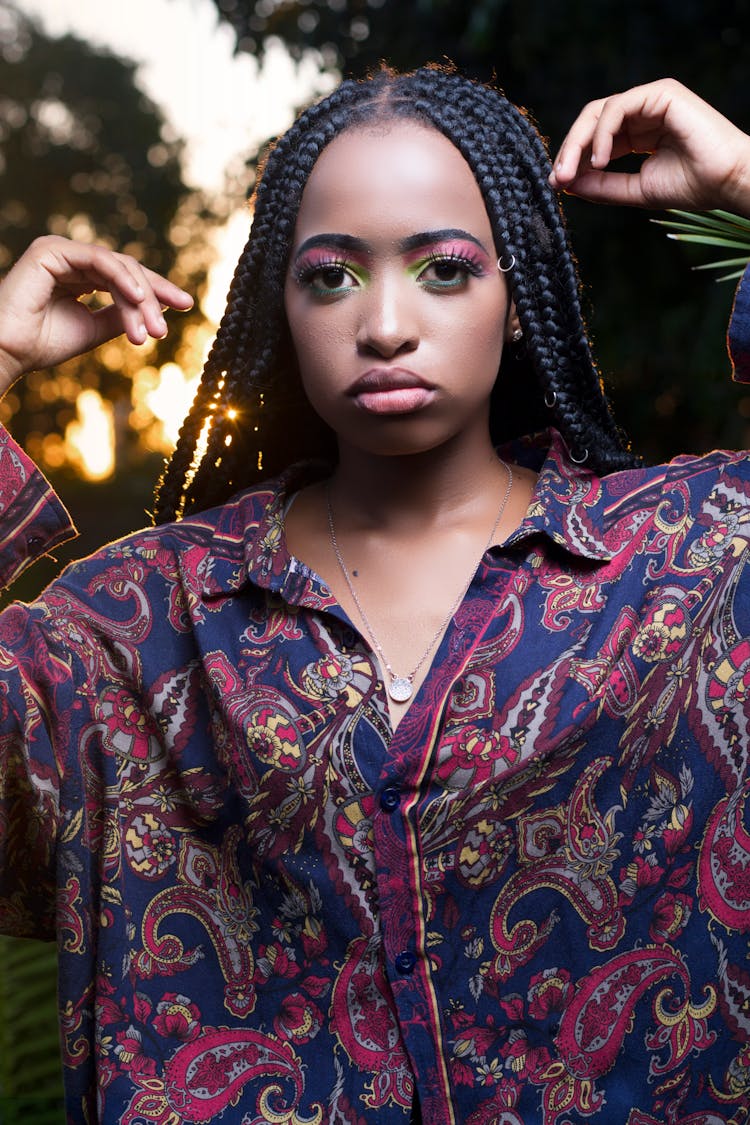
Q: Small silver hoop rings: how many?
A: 3